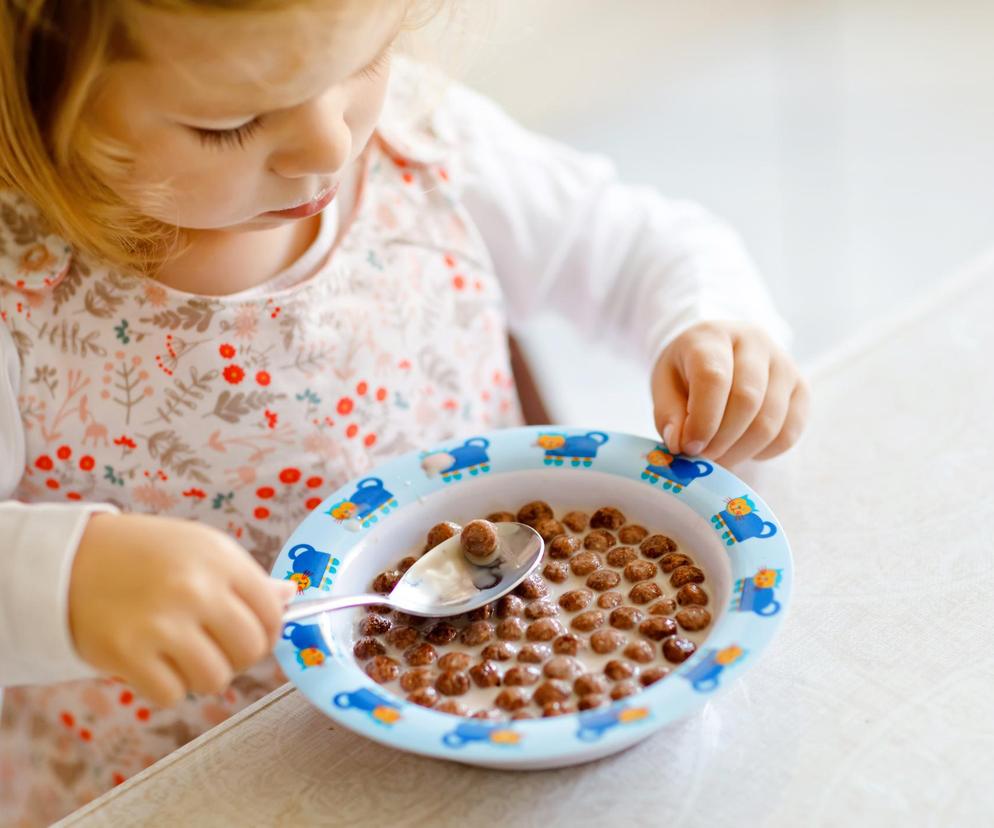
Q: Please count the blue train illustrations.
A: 12